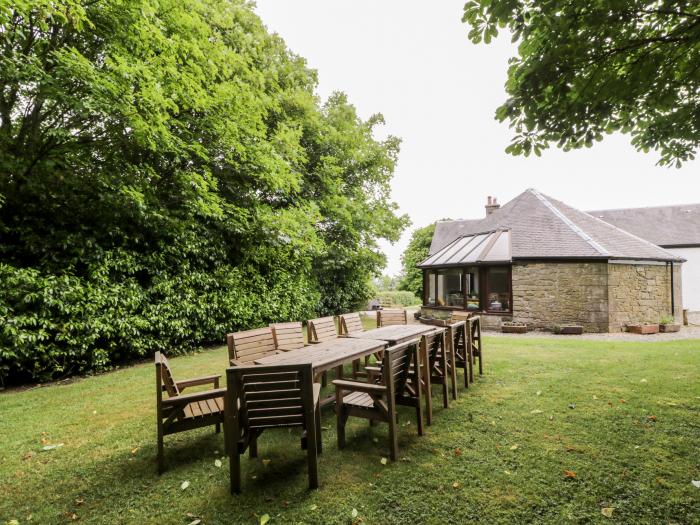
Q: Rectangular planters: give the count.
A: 4